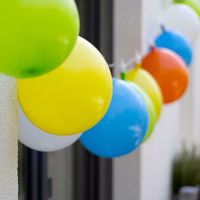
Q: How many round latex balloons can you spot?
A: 10